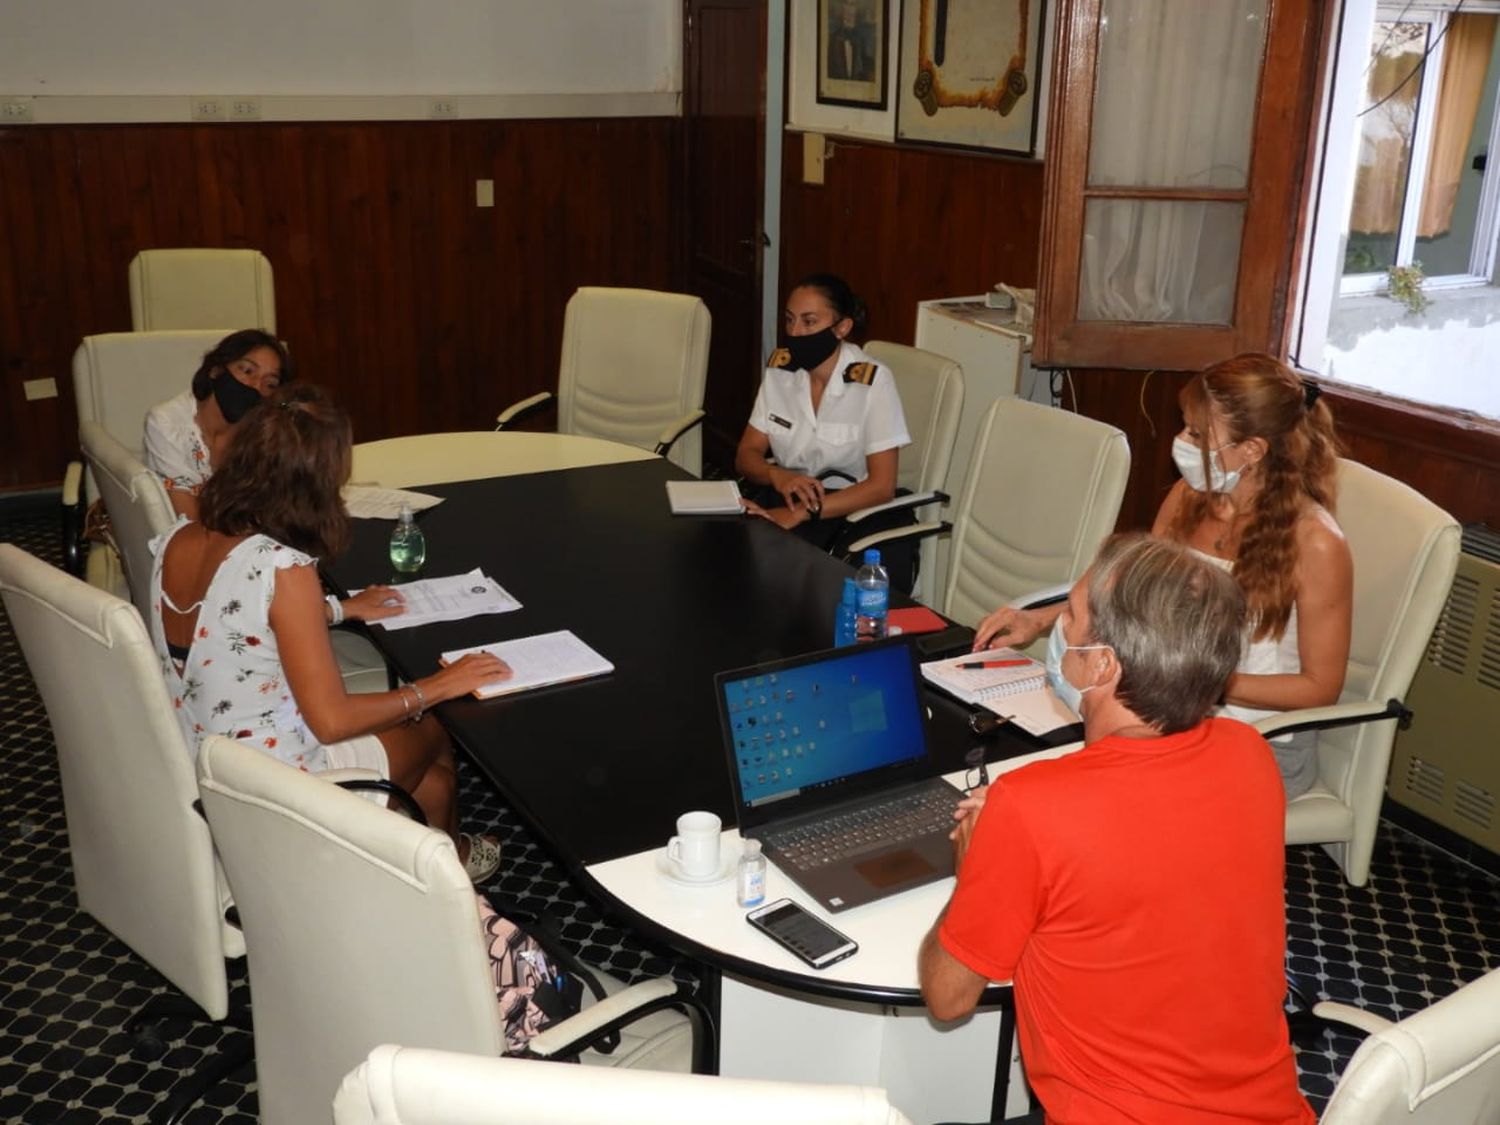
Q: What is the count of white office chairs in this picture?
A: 11